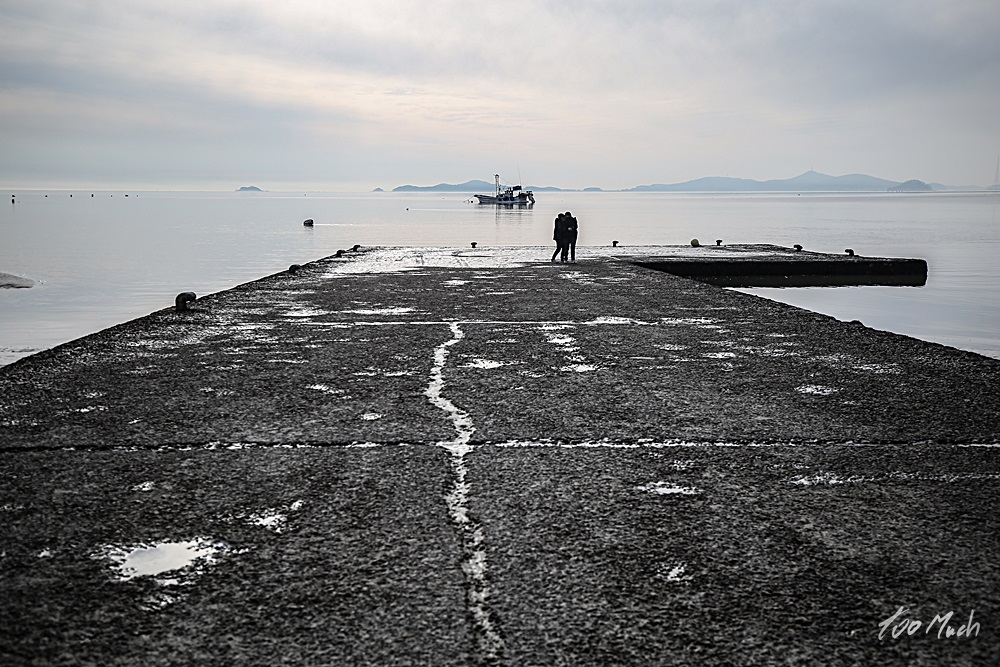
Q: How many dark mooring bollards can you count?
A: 9